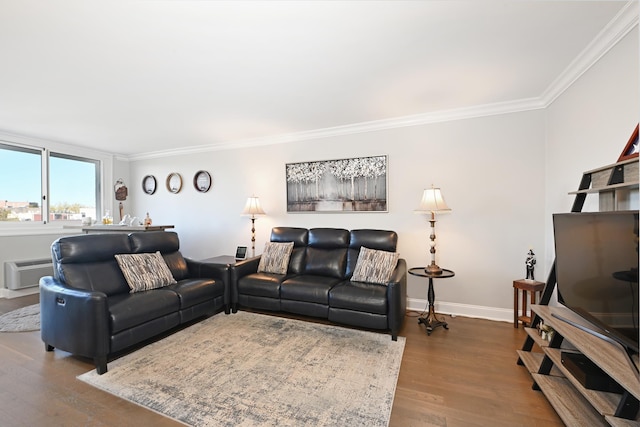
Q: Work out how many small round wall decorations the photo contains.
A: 3